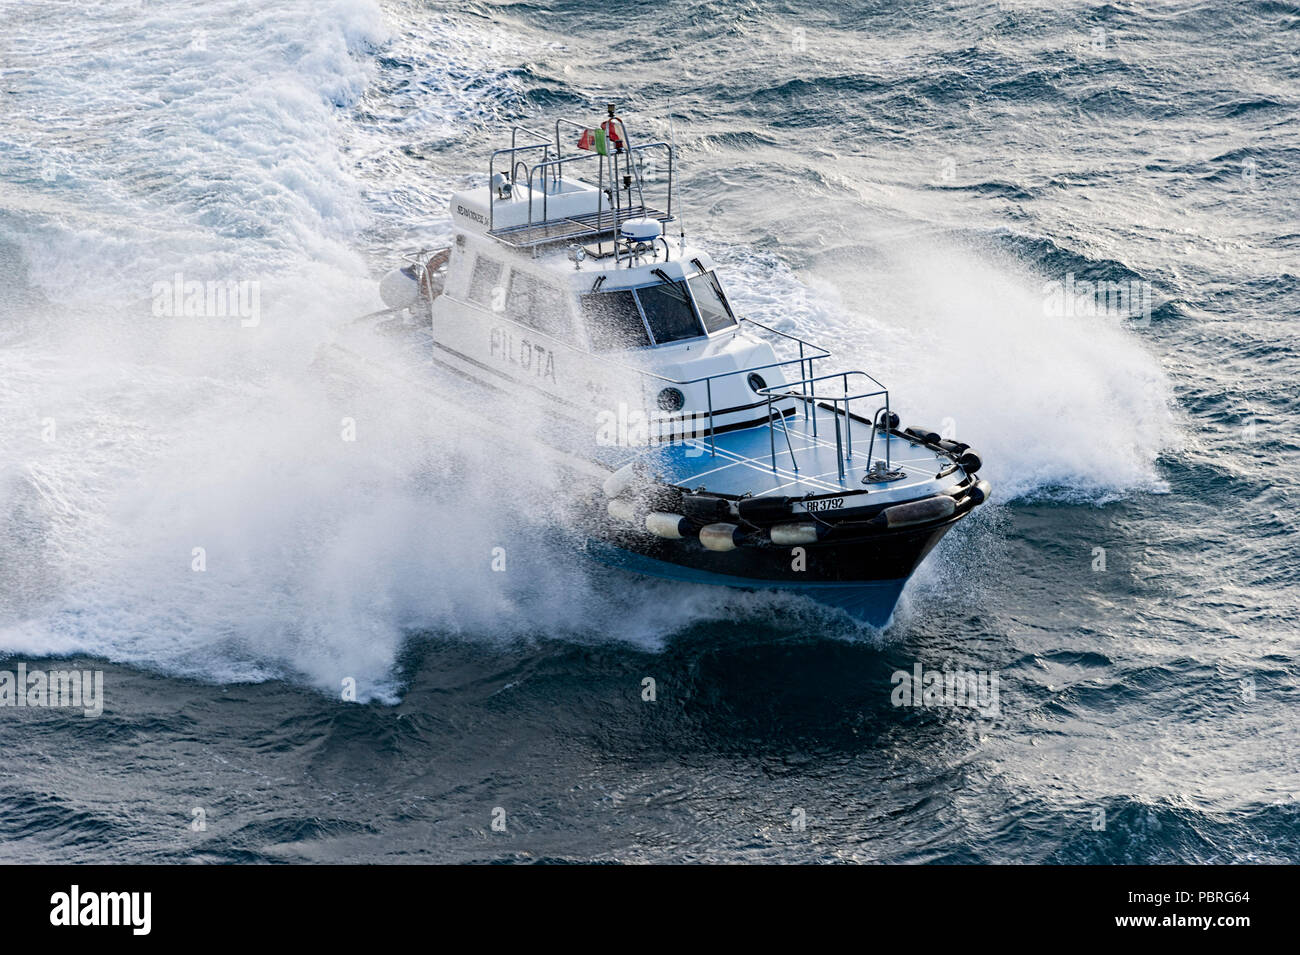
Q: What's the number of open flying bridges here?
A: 1